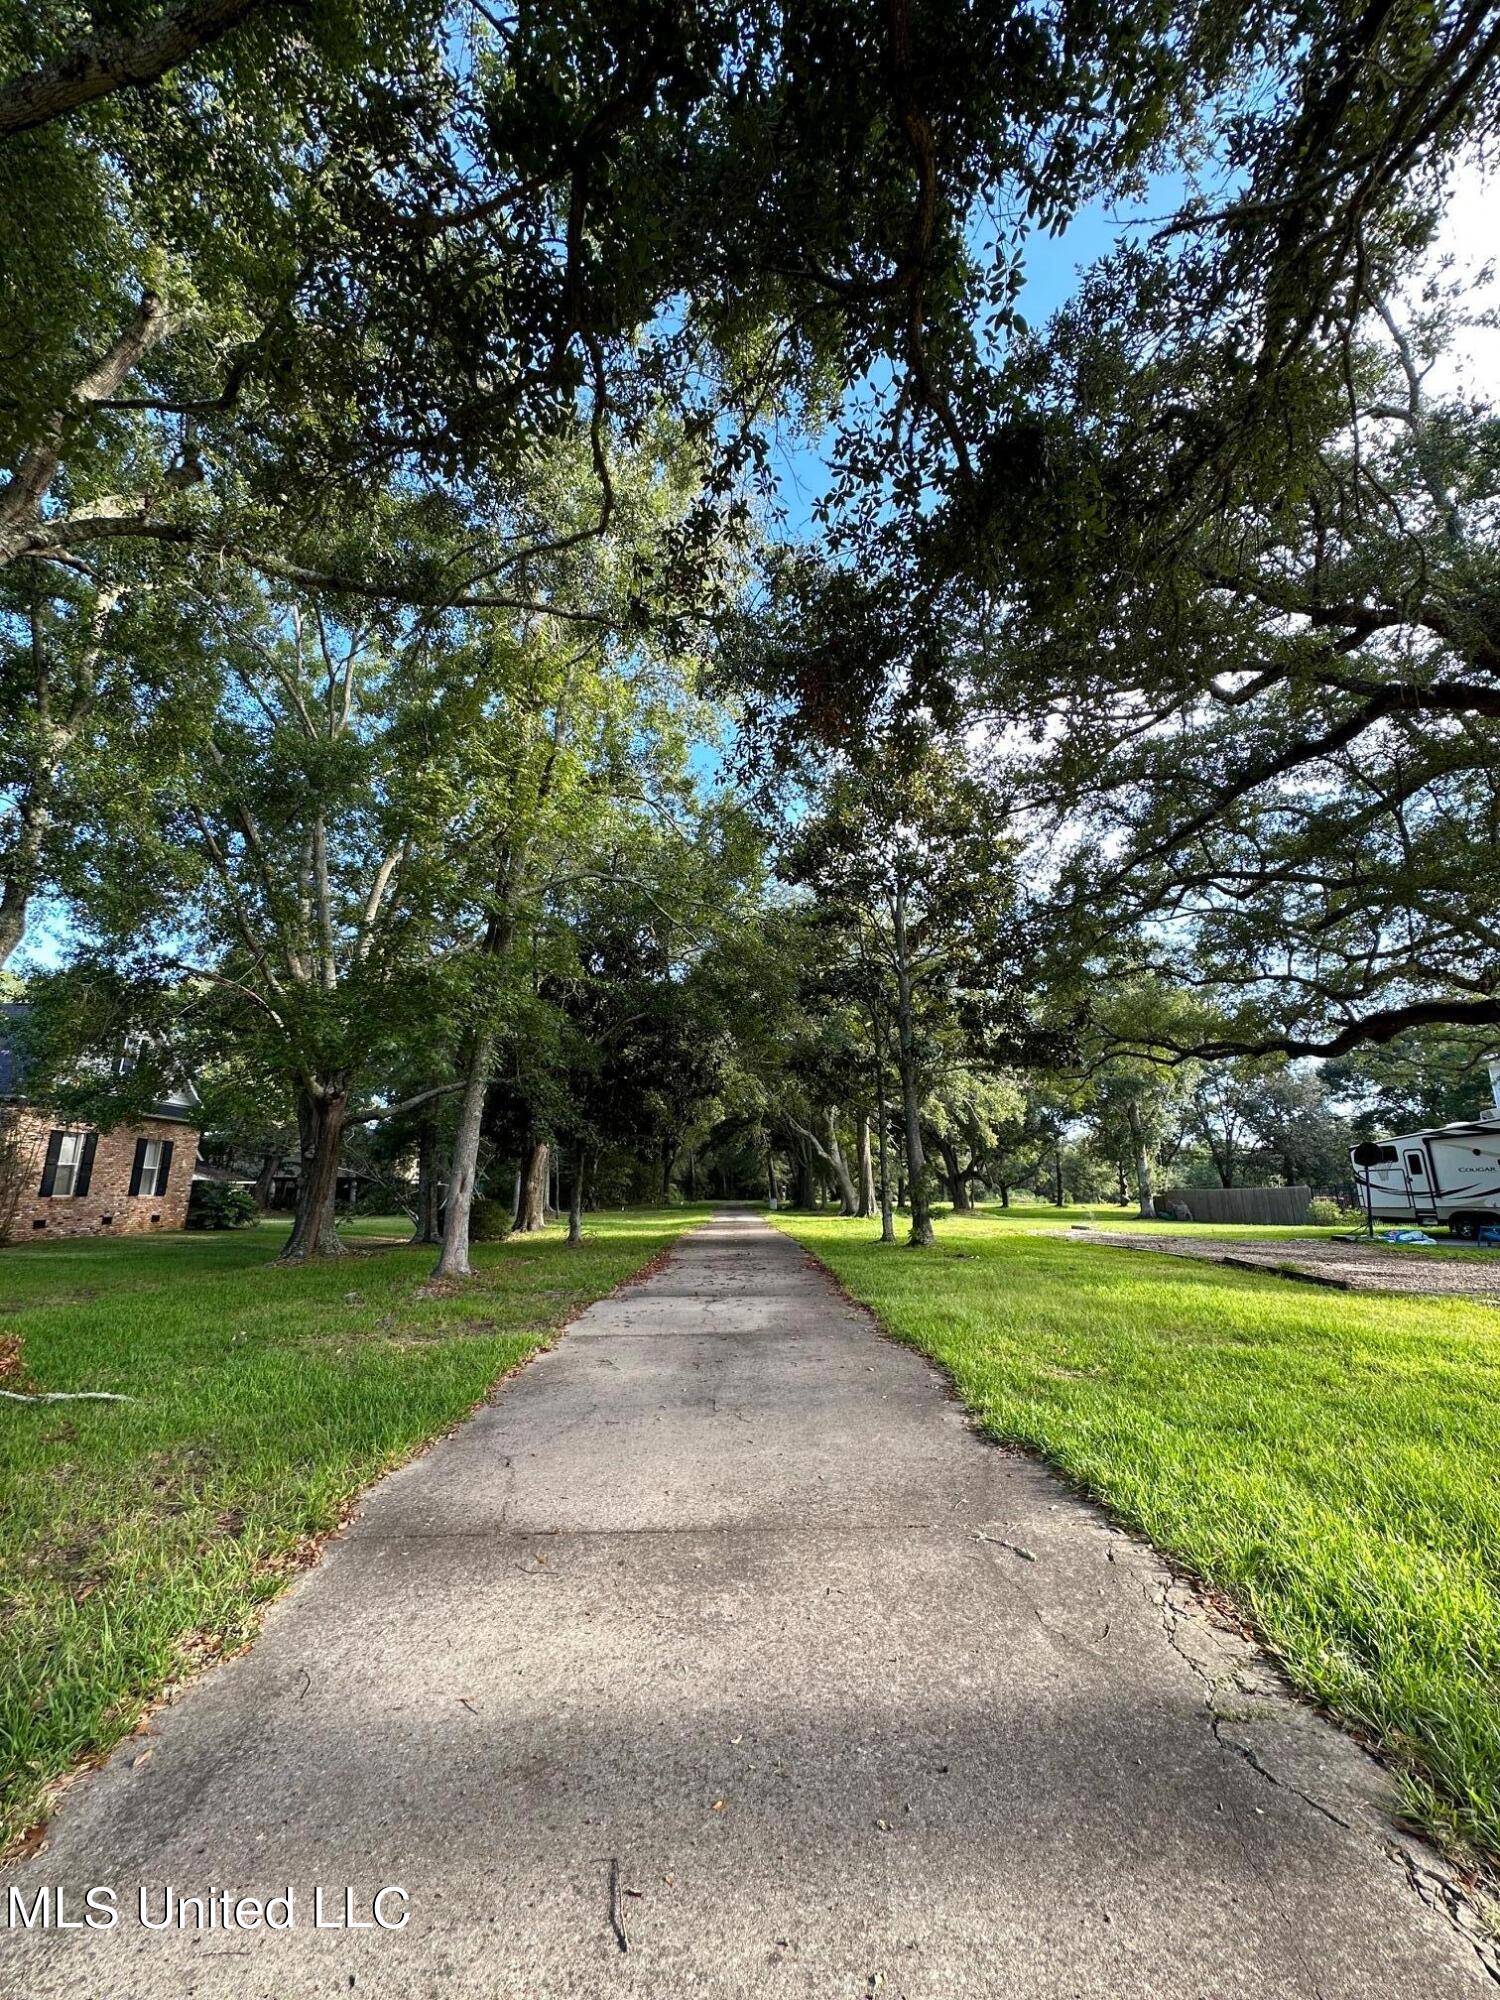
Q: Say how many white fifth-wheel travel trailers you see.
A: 1